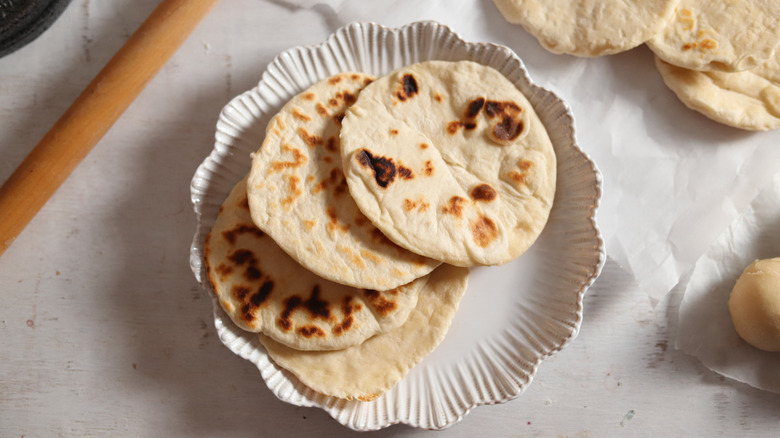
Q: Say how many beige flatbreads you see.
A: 7